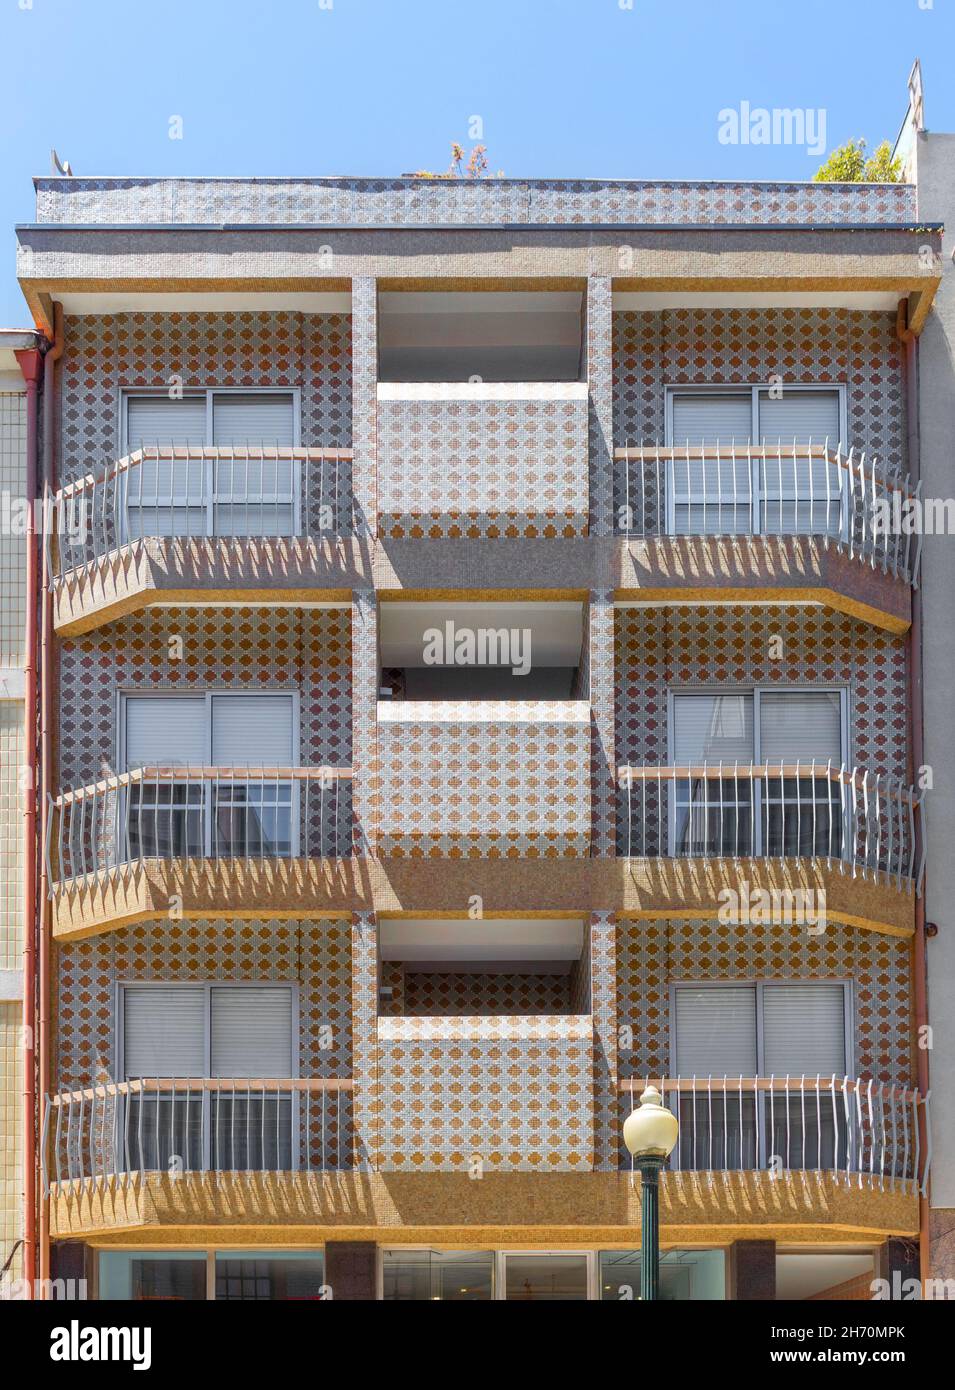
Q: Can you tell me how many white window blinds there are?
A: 12